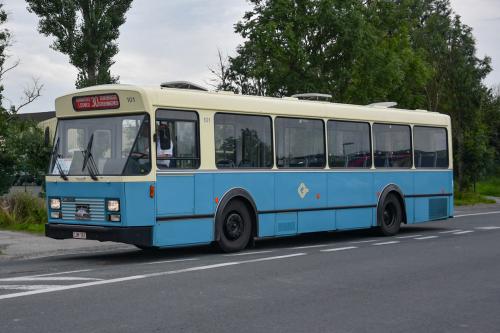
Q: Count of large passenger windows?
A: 5